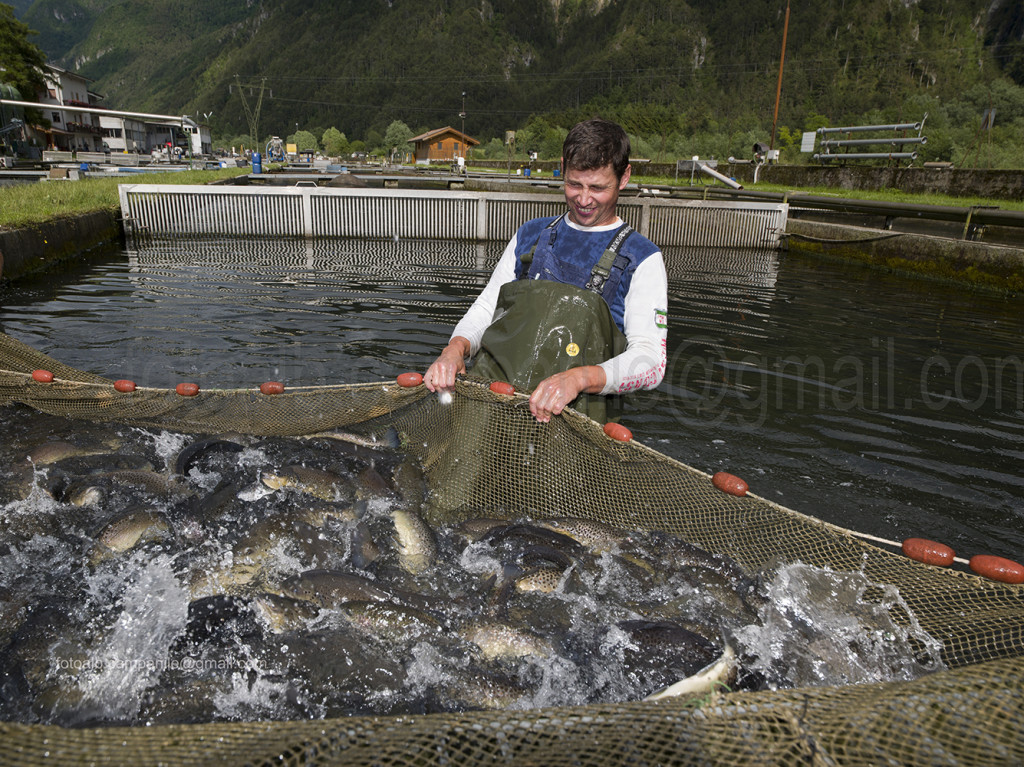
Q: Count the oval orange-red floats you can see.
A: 10